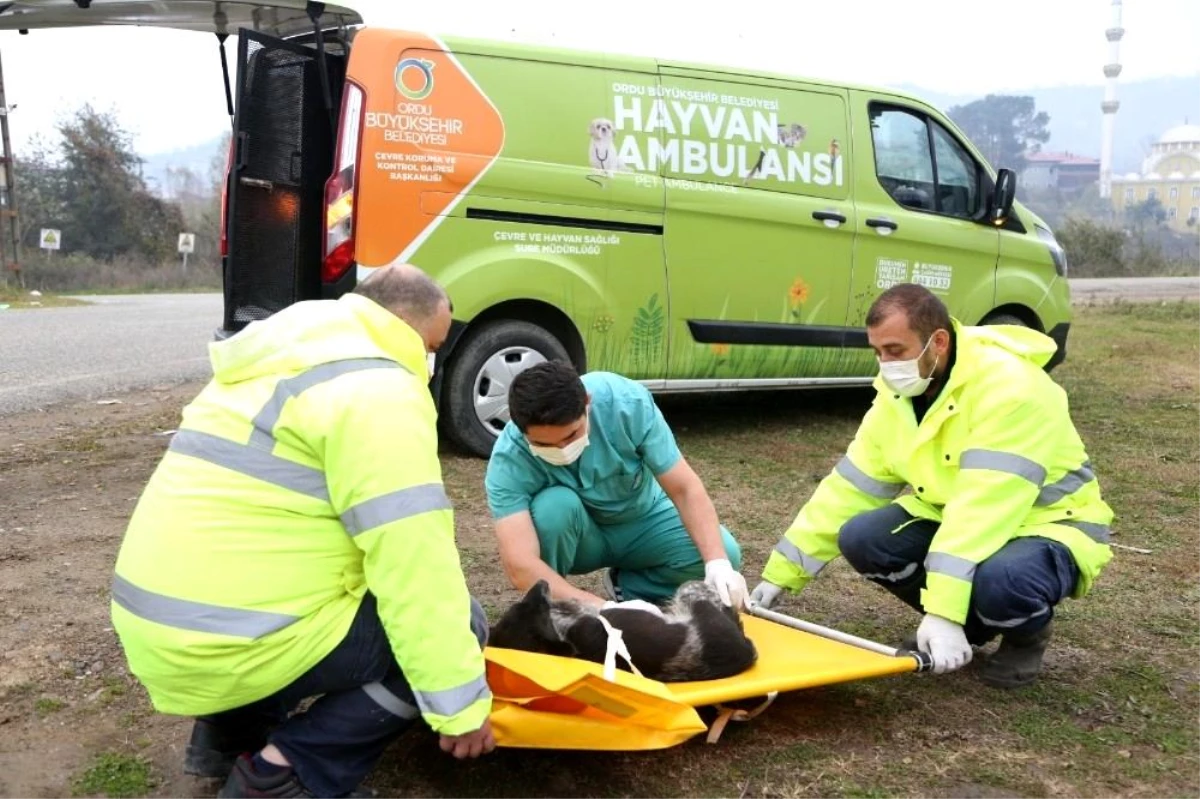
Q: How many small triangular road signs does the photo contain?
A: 2